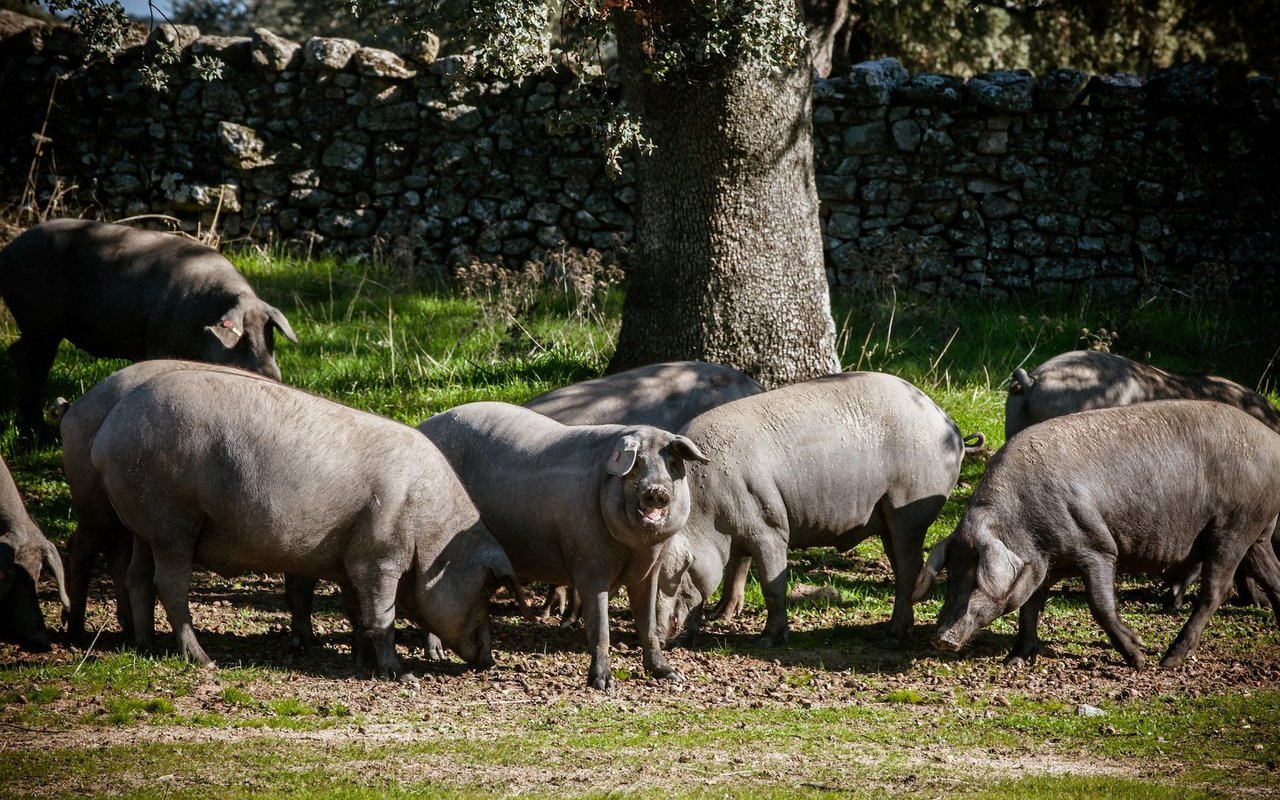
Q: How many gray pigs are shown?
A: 9